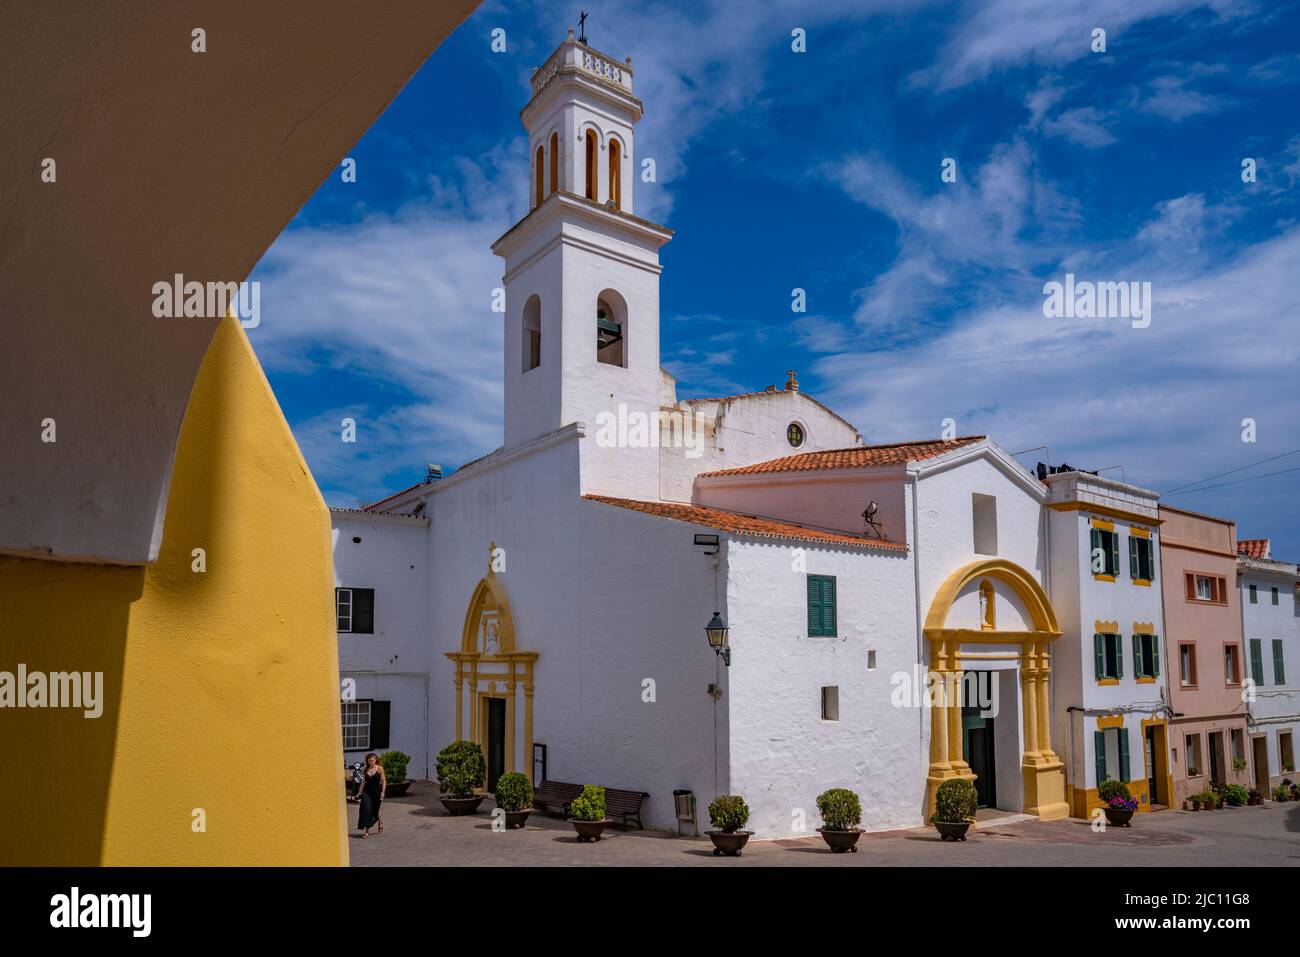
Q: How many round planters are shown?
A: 8